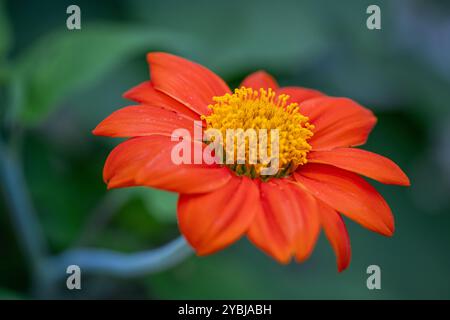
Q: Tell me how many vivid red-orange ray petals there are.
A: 12